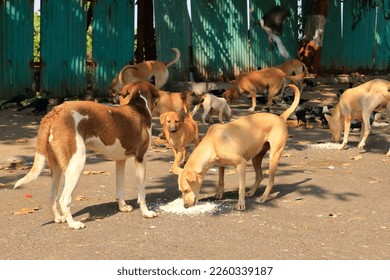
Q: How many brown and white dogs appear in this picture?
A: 1